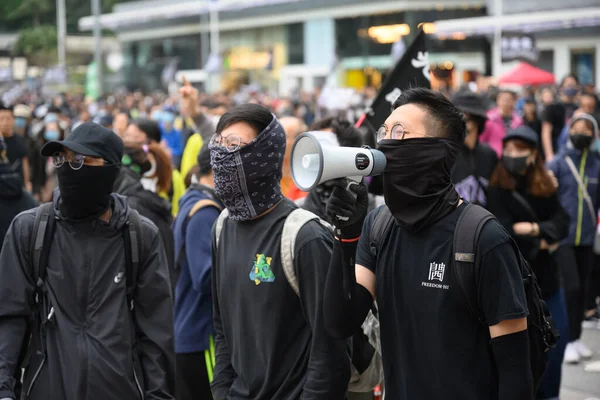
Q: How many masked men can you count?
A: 3